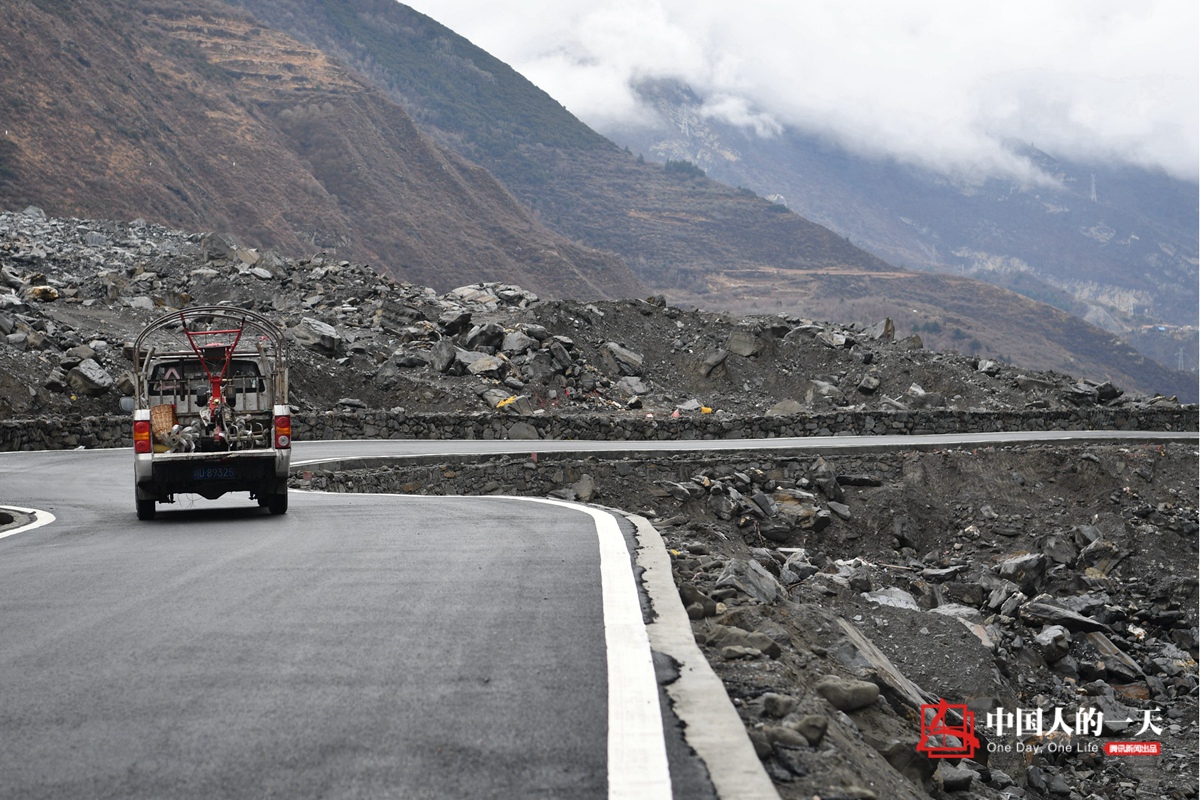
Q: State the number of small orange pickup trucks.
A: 0